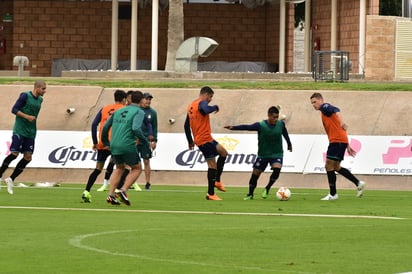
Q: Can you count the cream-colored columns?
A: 7